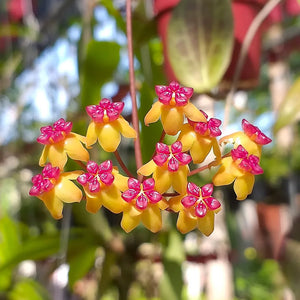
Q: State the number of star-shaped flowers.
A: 11